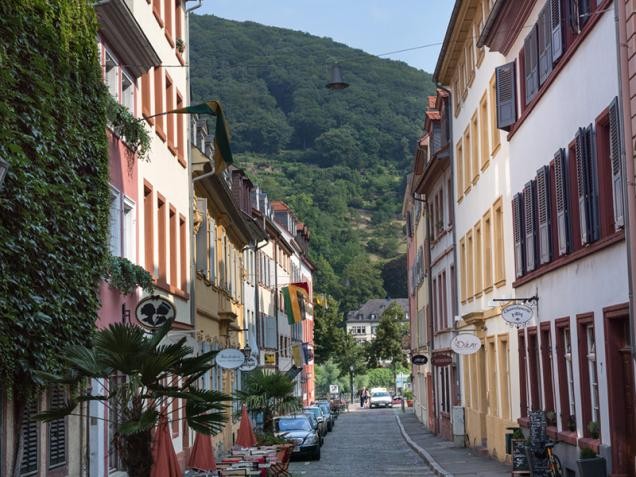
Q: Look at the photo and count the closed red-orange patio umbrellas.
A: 3